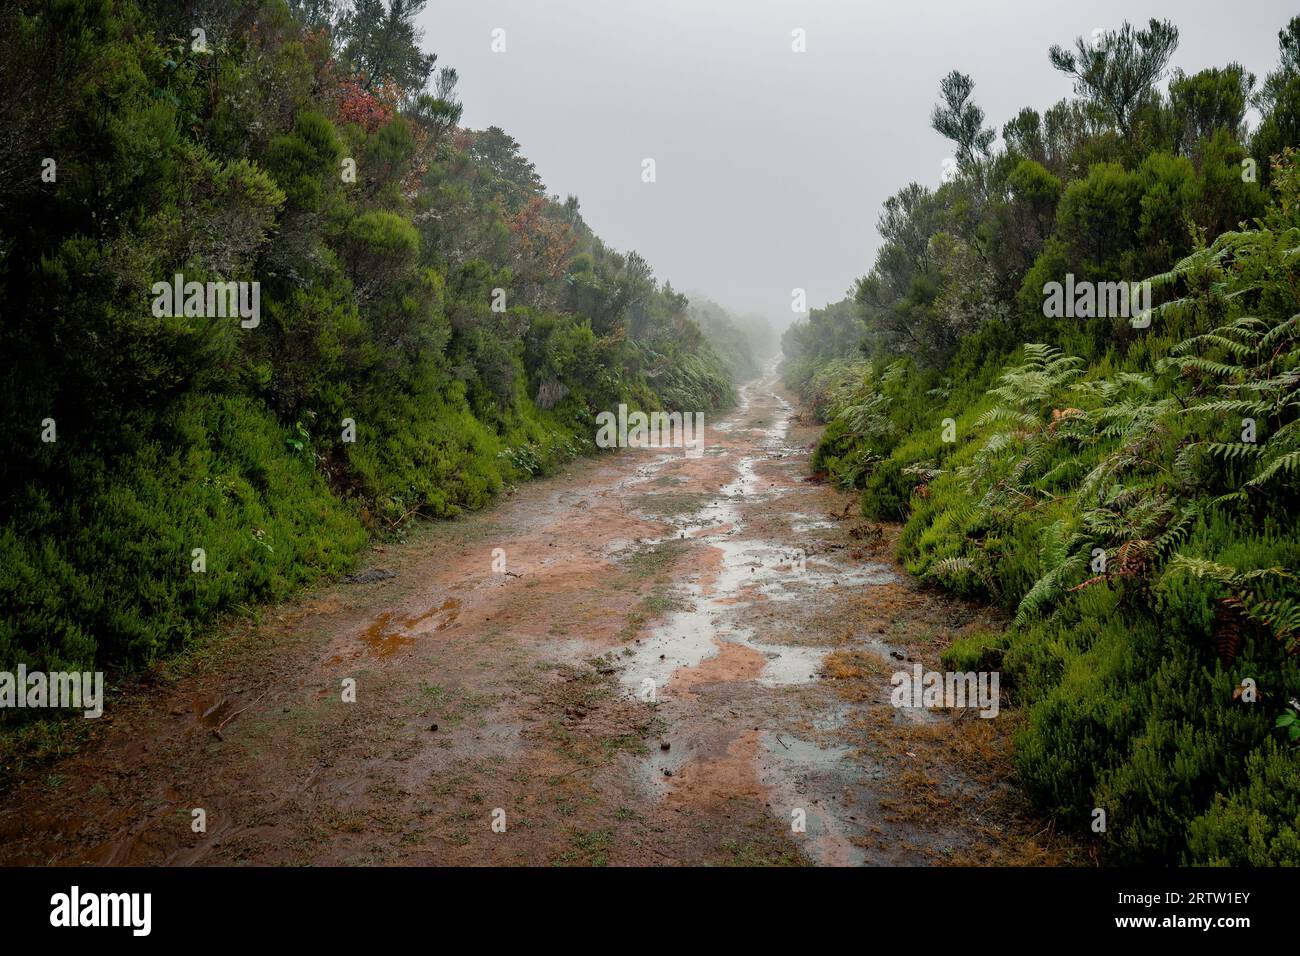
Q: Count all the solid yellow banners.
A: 0